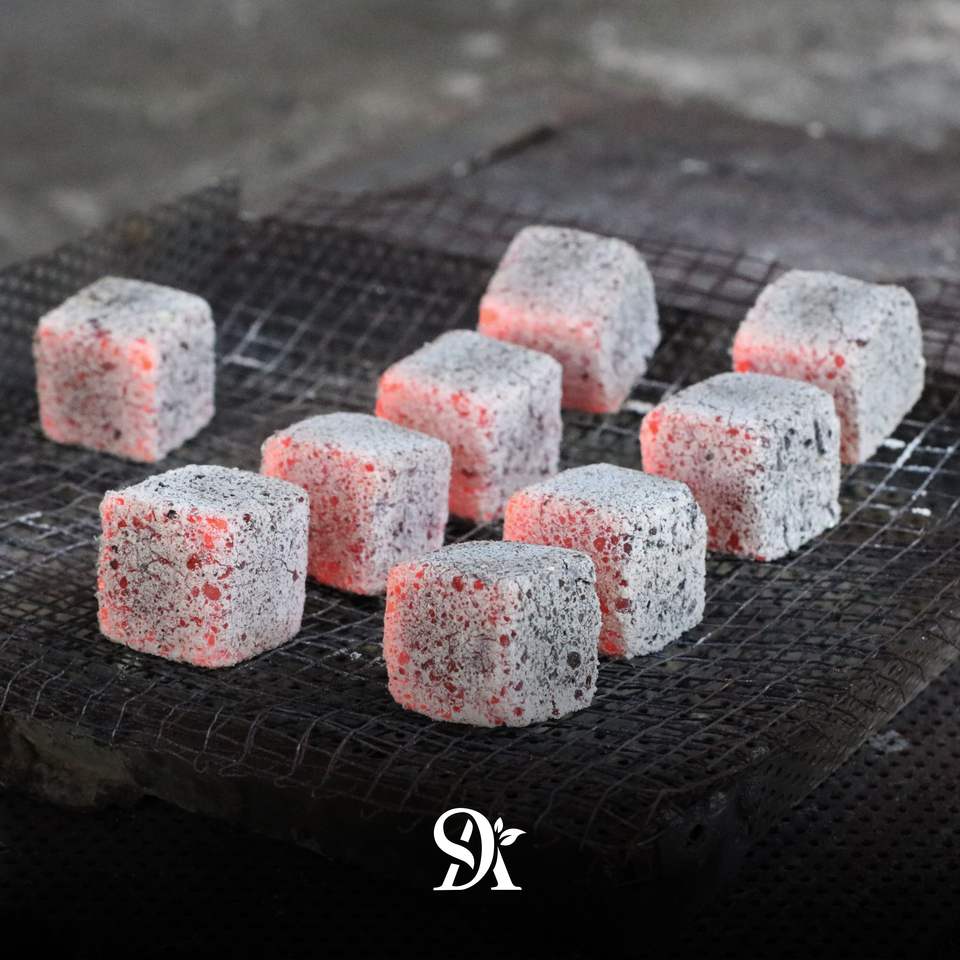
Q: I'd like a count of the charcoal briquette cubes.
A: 9